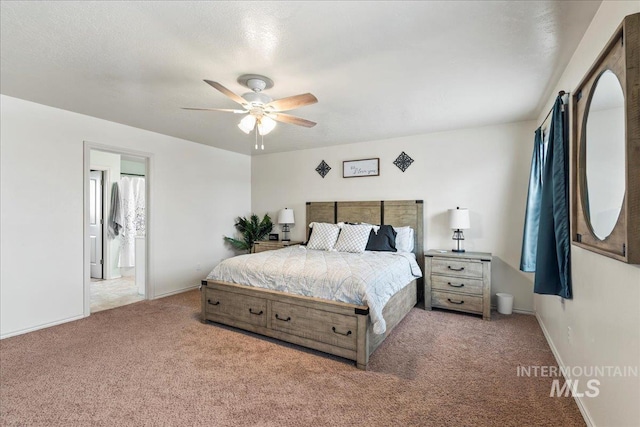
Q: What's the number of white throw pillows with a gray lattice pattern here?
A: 2